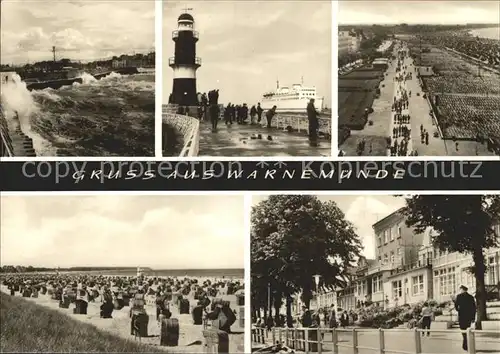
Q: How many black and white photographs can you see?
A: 5